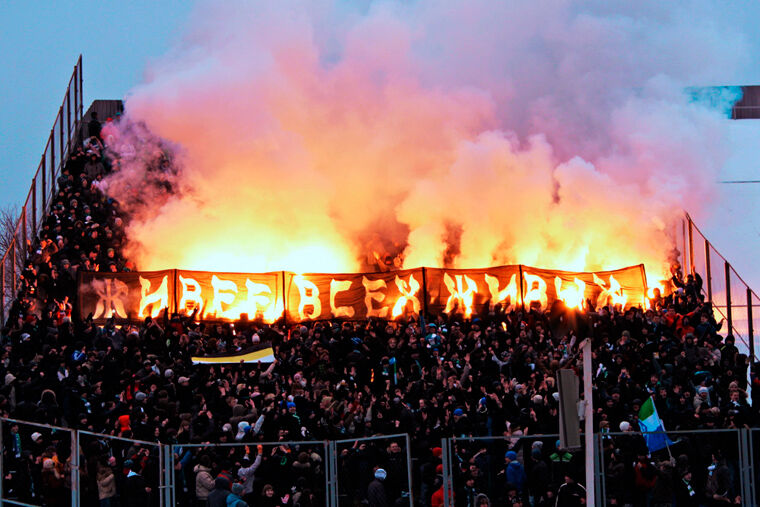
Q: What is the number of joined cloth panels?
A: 5